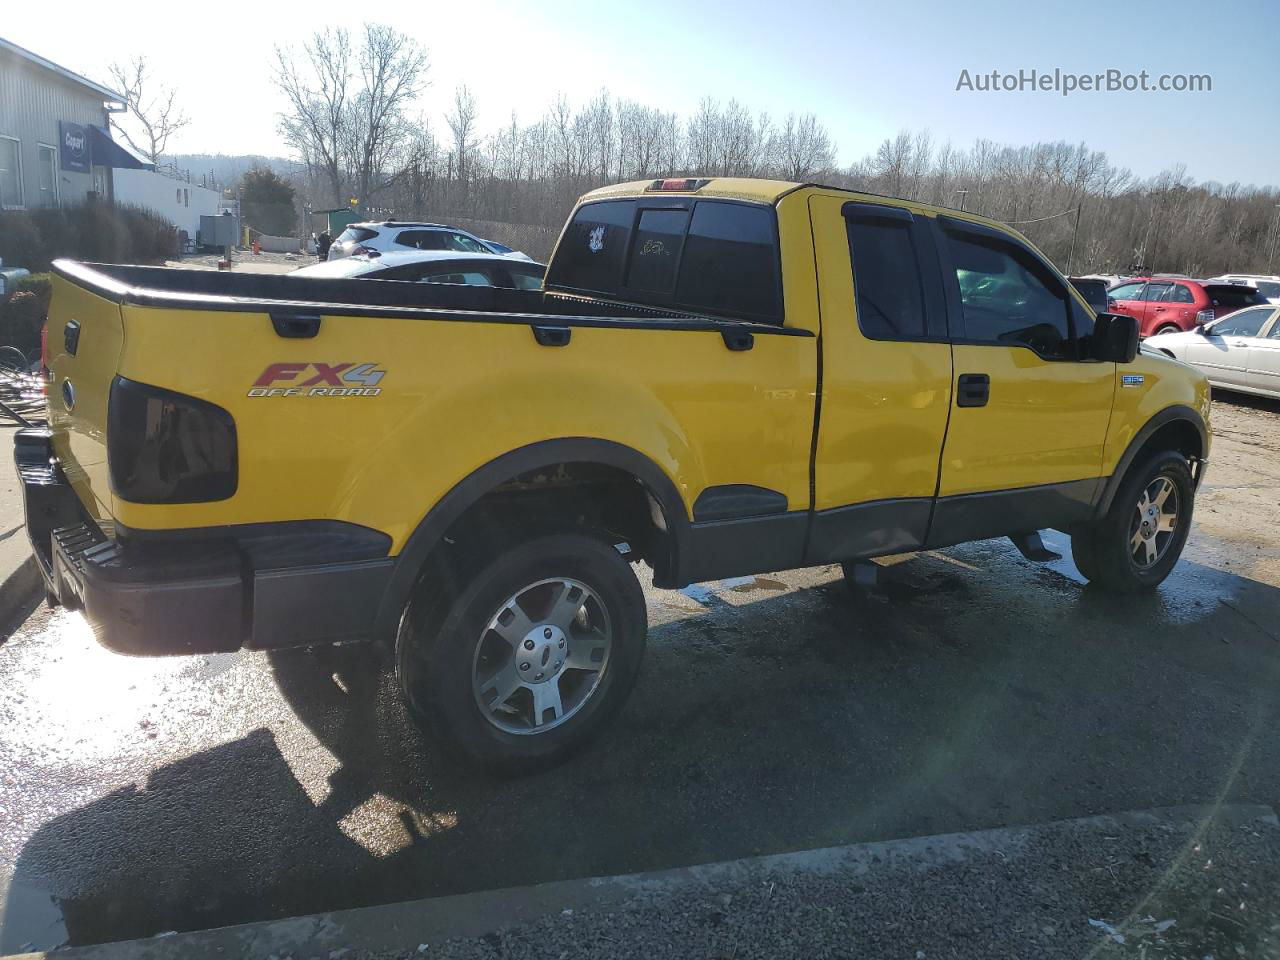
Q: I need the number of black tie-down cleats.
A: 3